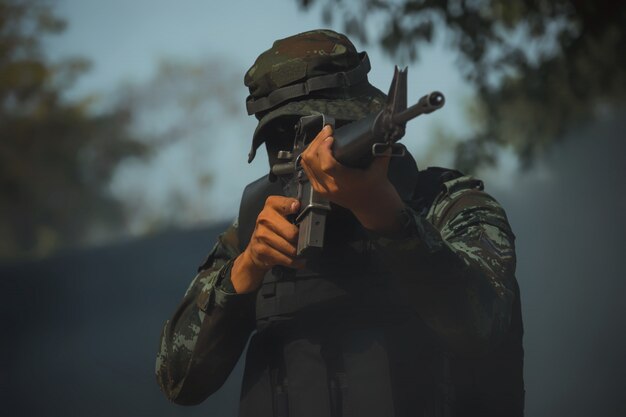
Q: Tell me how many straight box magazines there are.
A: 1